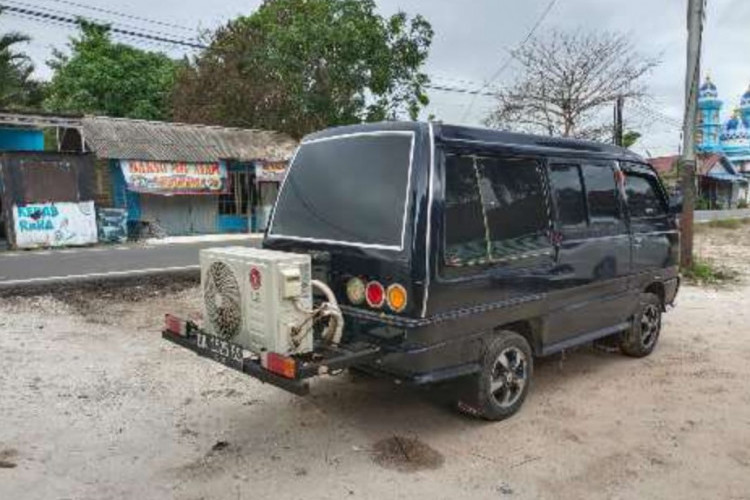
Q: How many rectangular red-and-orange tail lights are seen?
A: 2